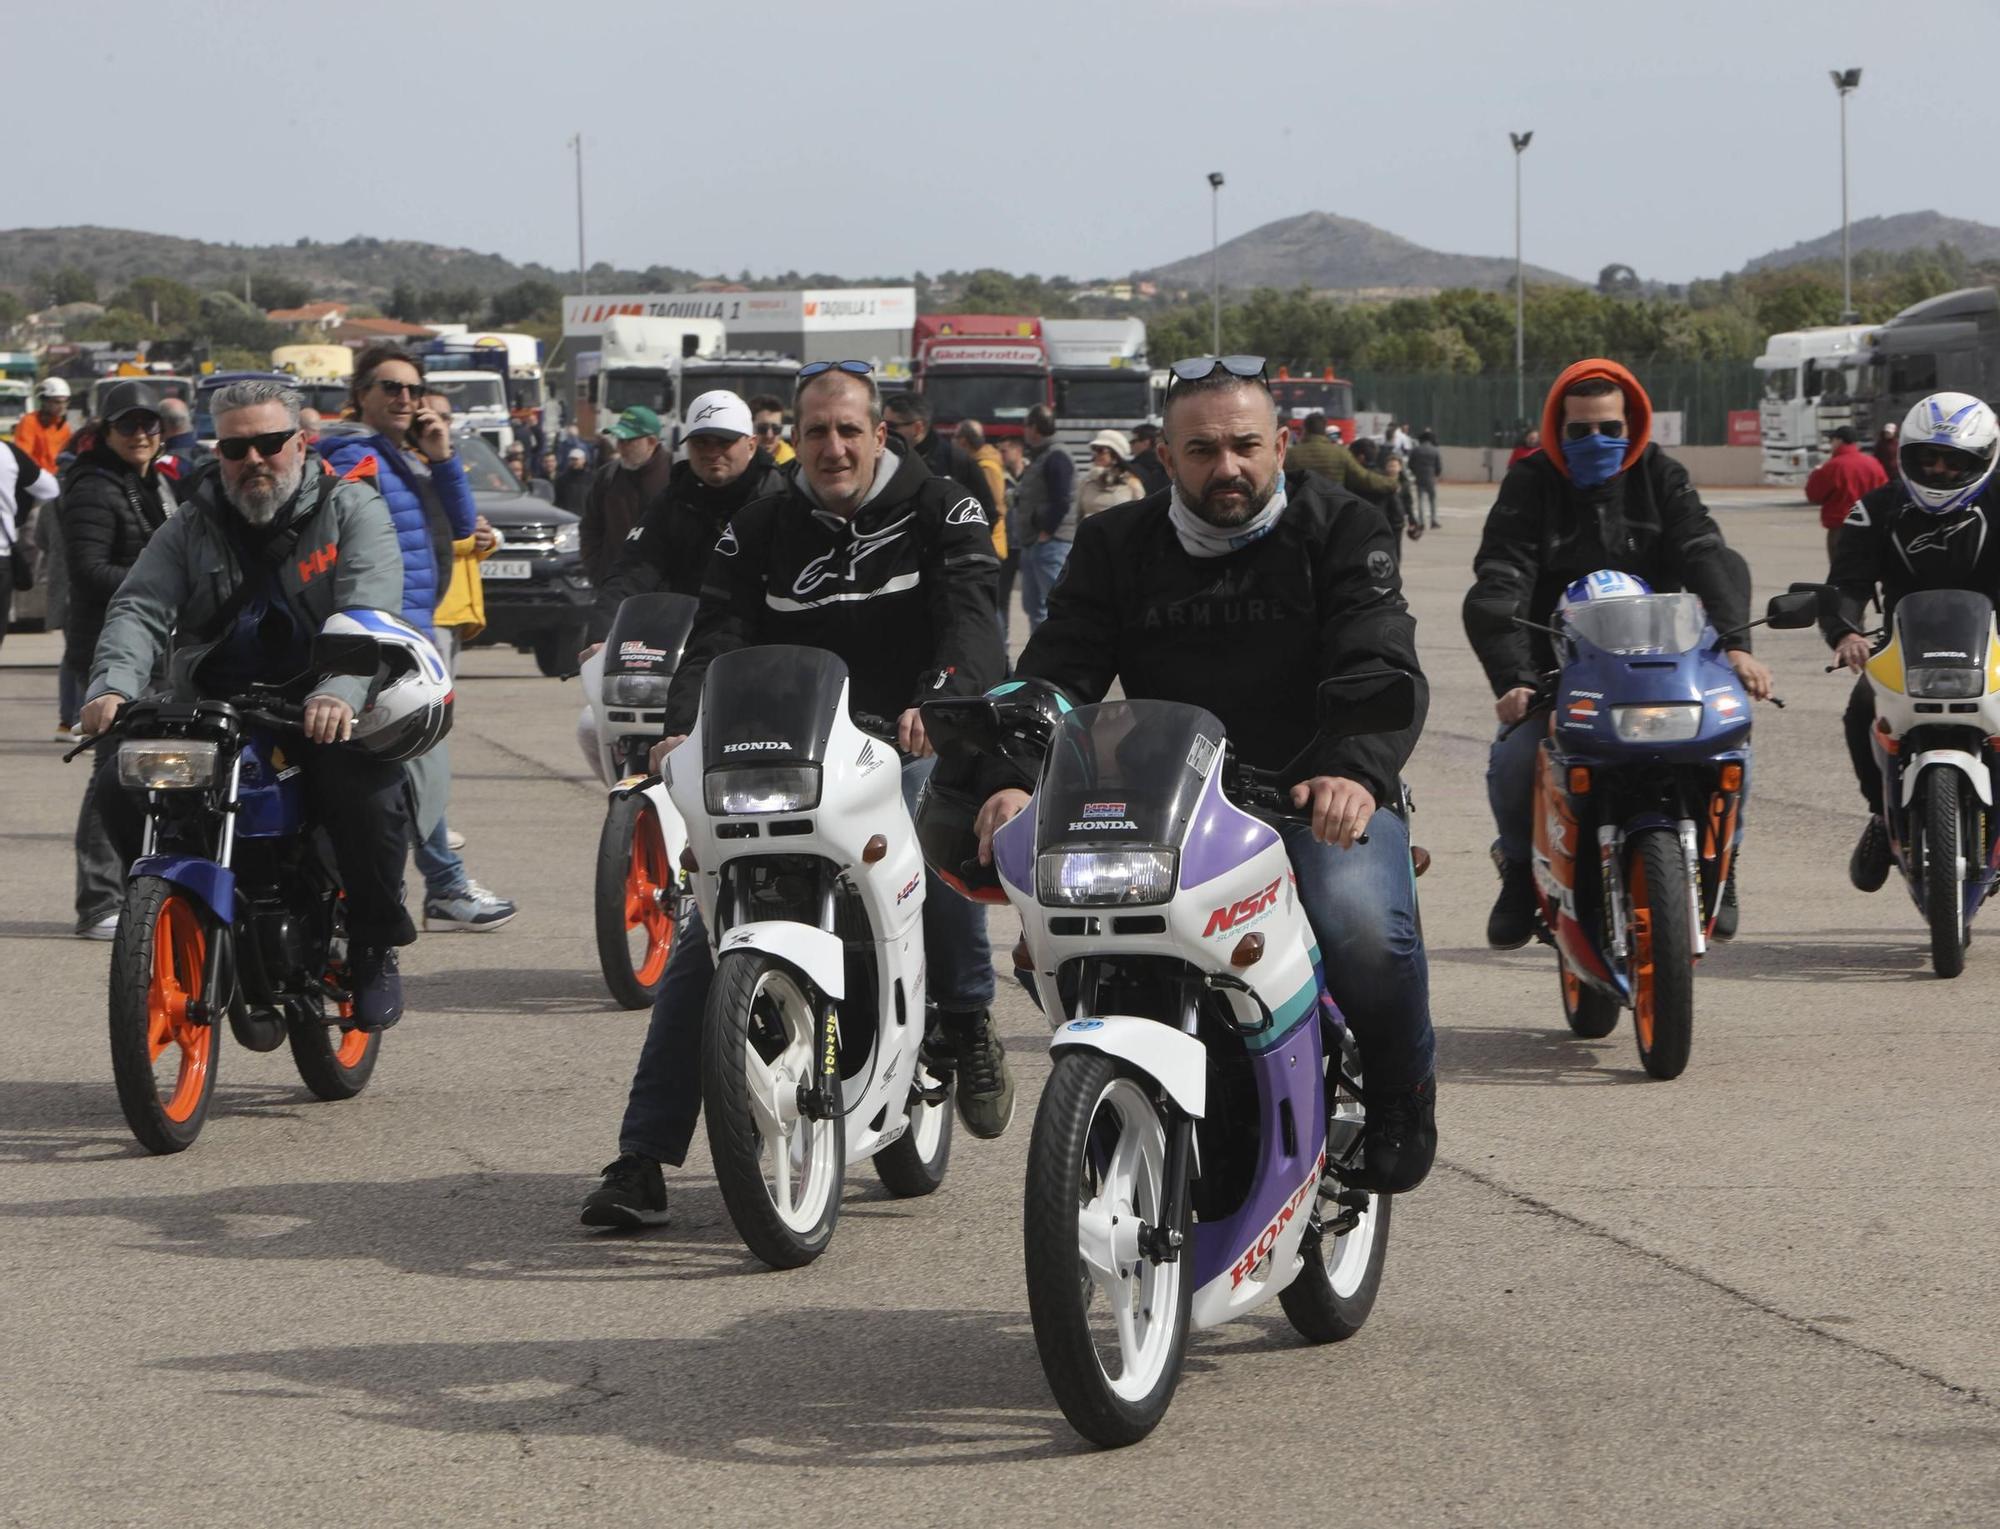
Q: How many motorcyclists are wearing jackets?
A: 6